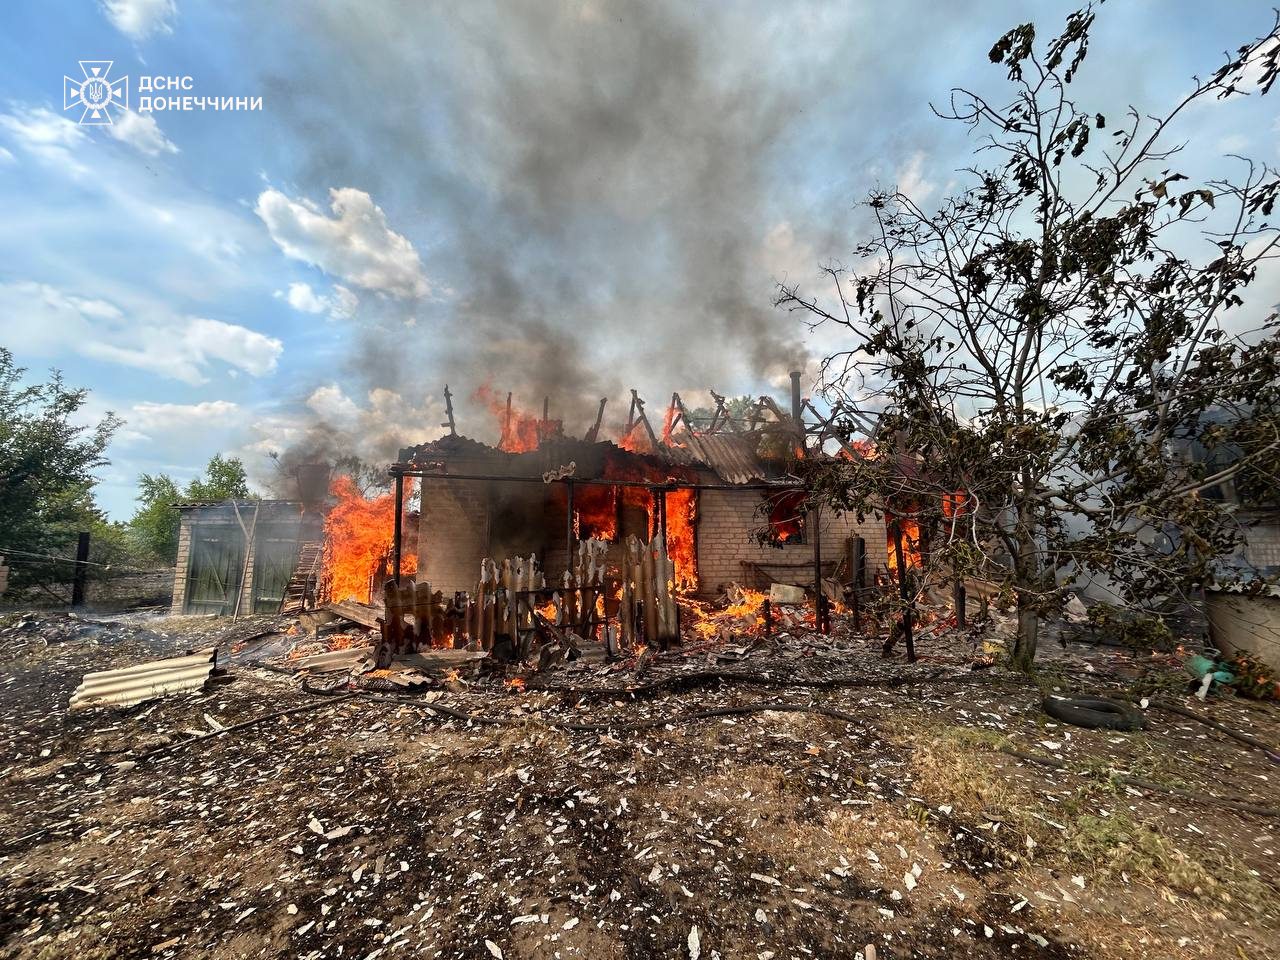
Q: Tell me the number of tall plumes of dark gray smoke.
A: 2